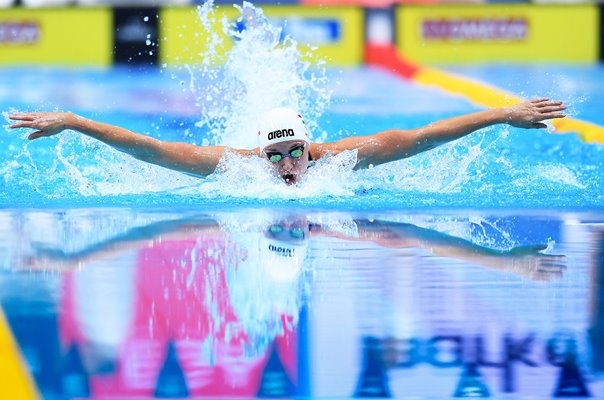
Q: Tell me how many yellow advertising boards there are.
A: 3